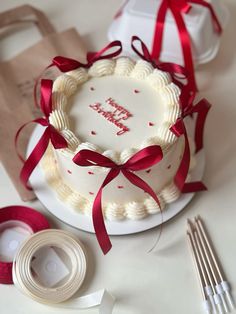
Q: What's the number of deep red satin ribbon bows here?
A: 5